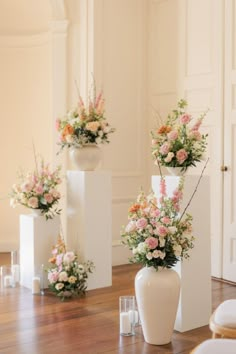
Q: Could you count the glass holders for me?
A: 5